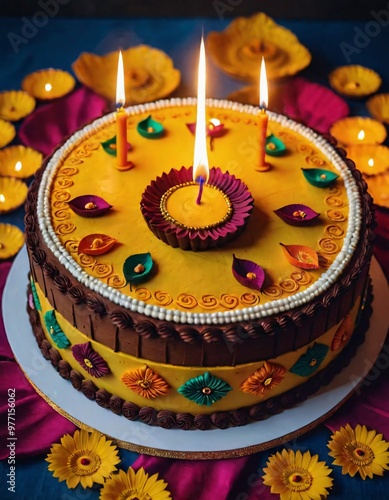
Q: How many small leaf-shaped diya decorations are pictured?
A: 11